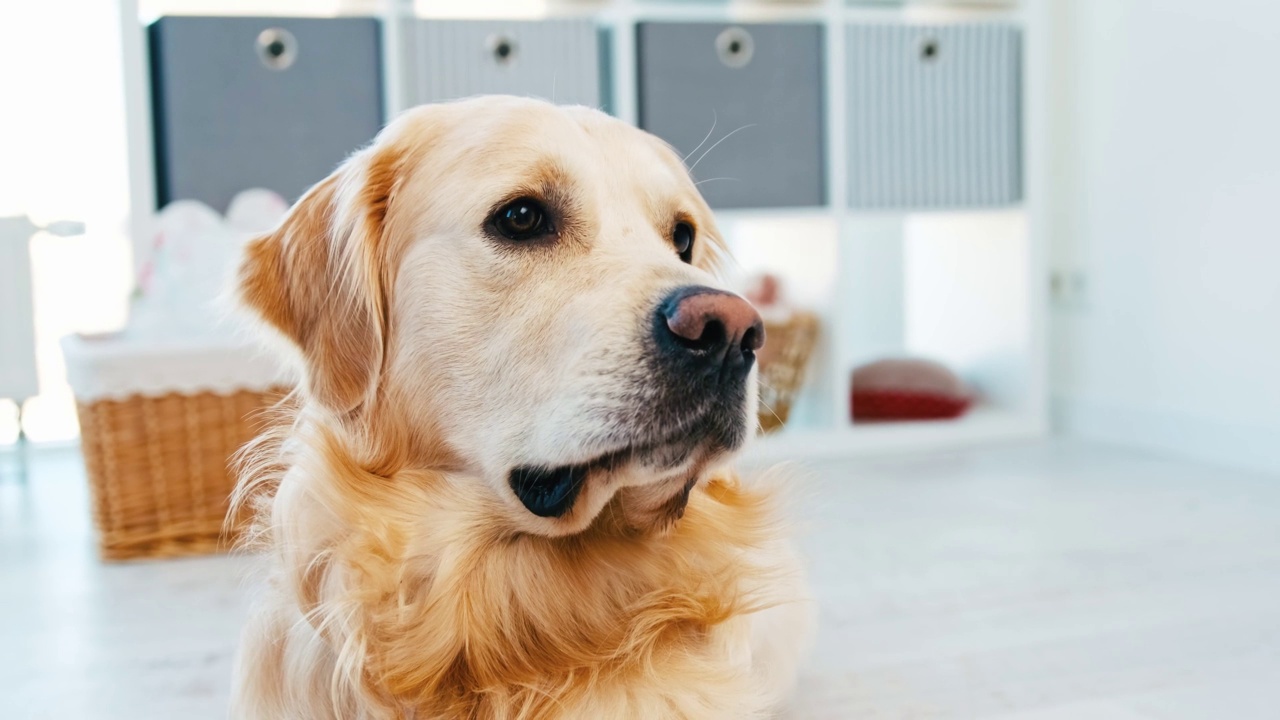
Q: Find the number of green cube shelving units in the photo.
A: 0